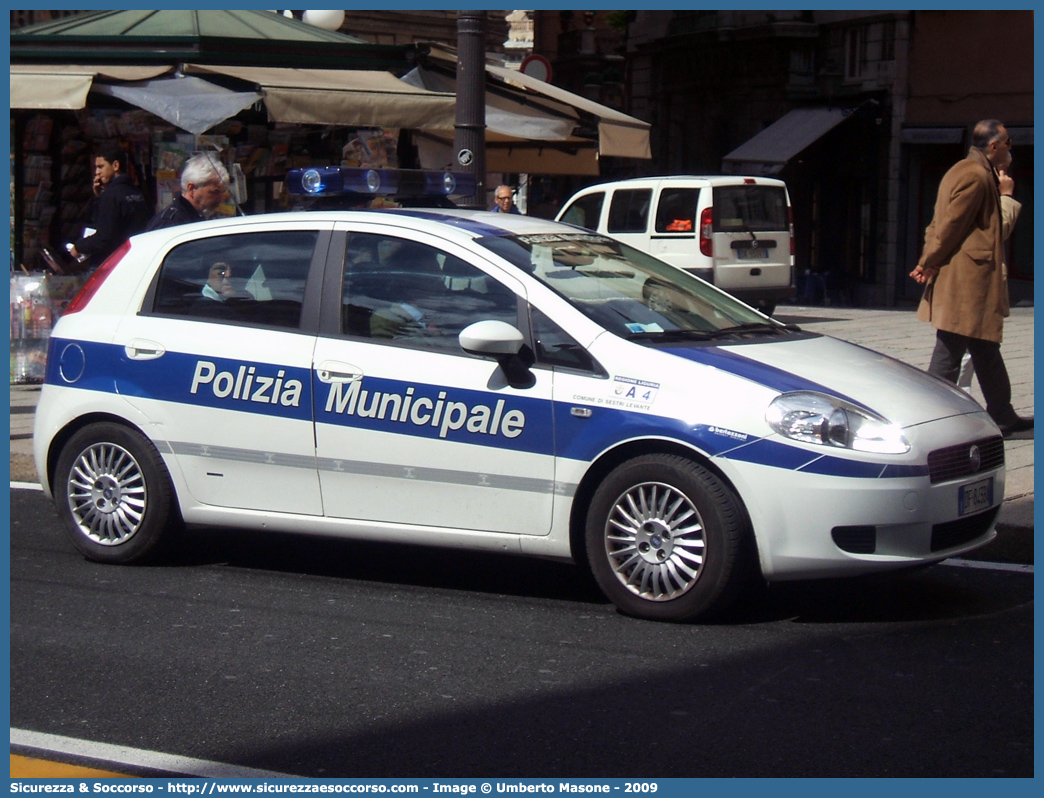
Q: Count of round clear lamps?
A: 3